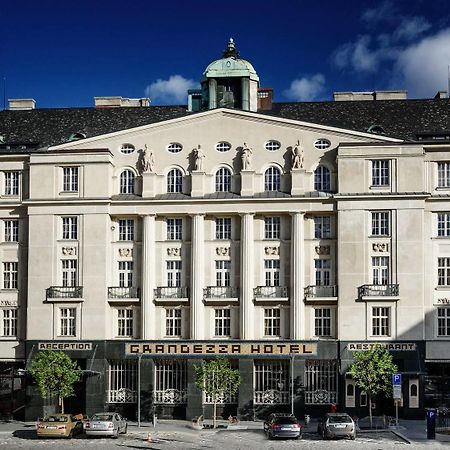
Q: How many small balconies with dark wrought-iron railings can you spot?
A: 7